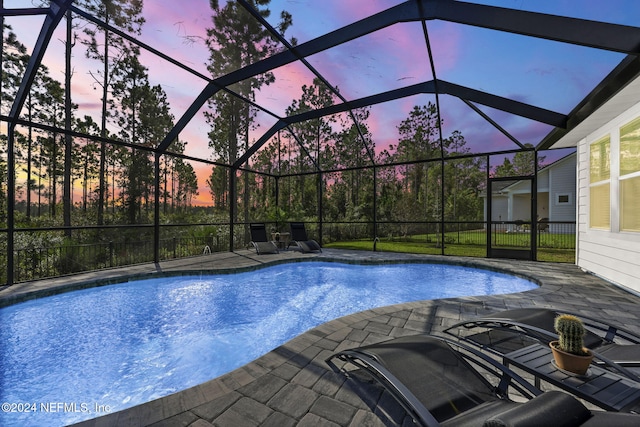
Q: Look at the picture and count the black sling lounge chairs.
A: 4